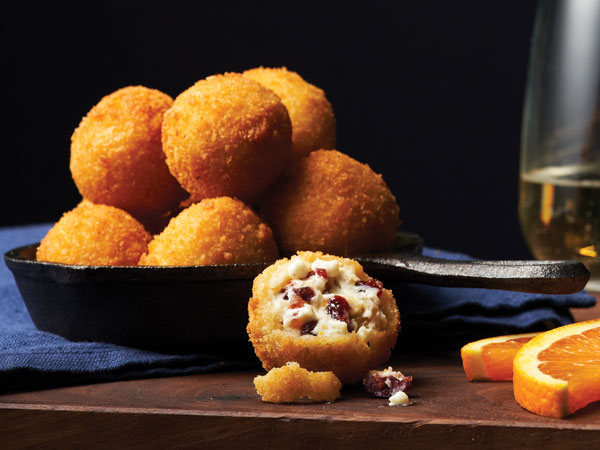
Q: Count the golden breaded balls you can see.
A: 7